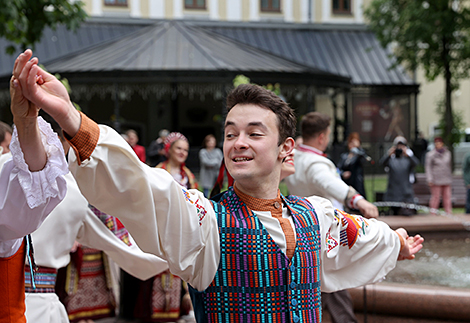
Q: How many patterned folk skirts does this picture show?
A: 2